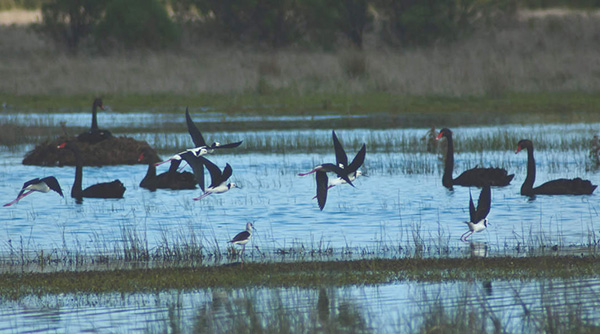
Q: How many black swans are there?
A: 5